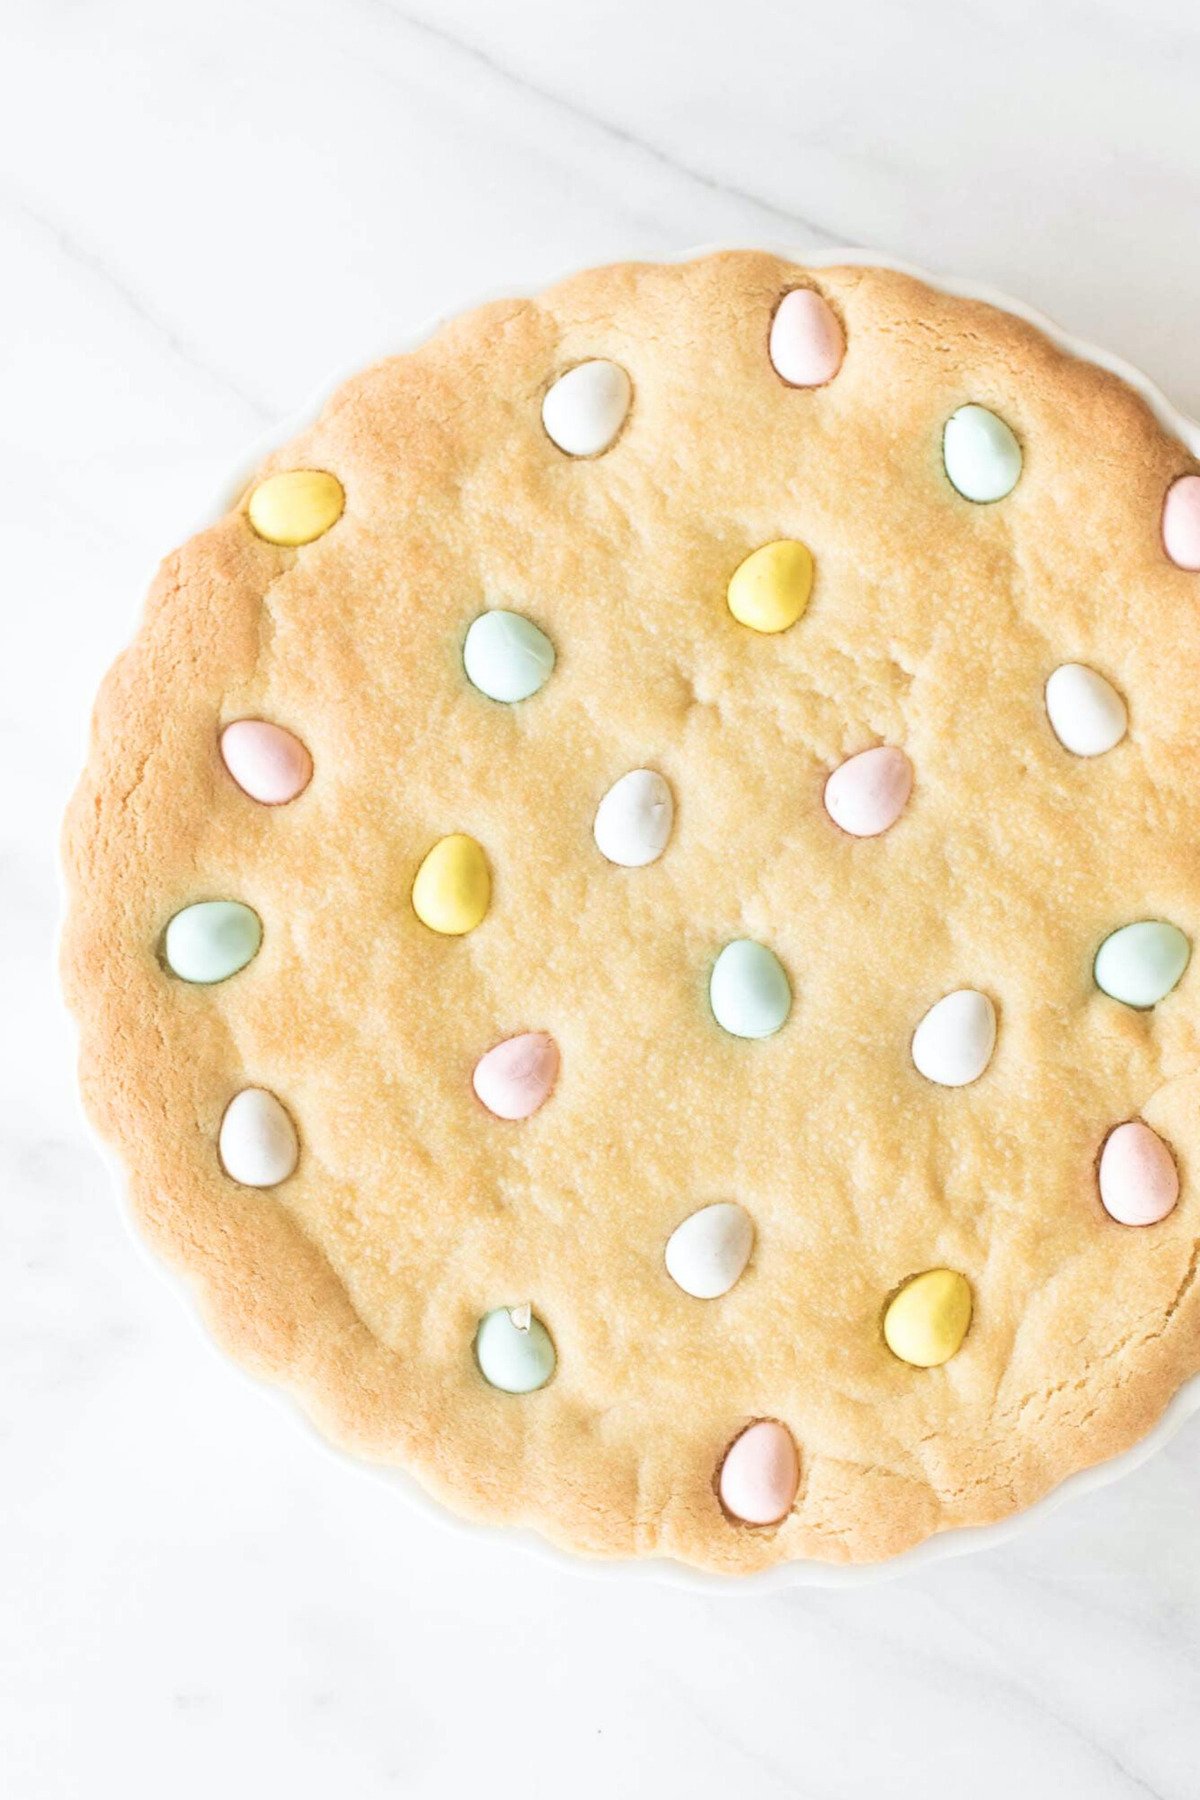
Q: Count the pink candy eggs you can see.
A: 7